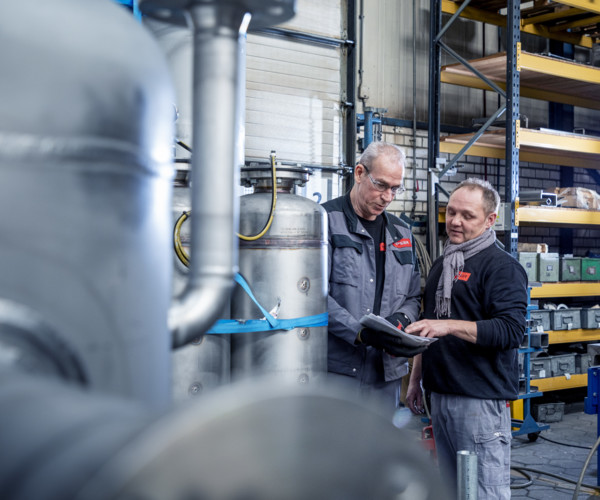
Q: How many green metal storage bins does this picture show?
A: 4